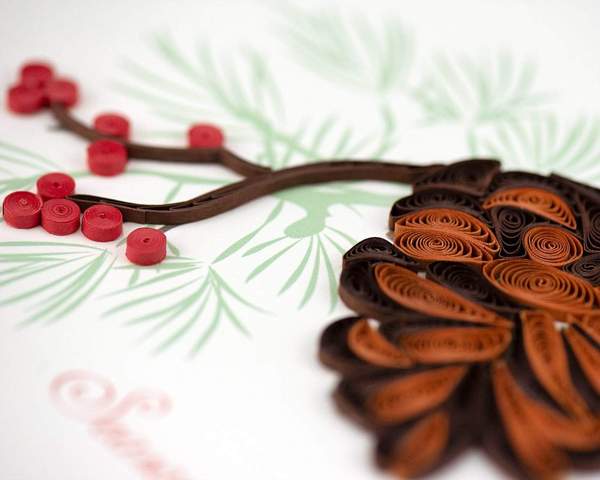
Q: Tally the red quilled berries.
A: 11